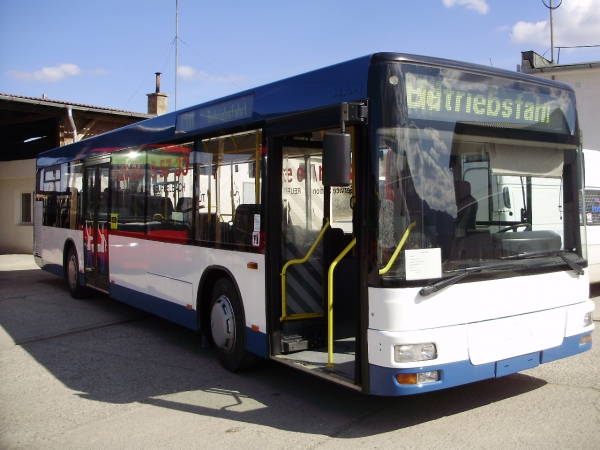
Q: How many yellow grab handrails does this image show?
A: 3